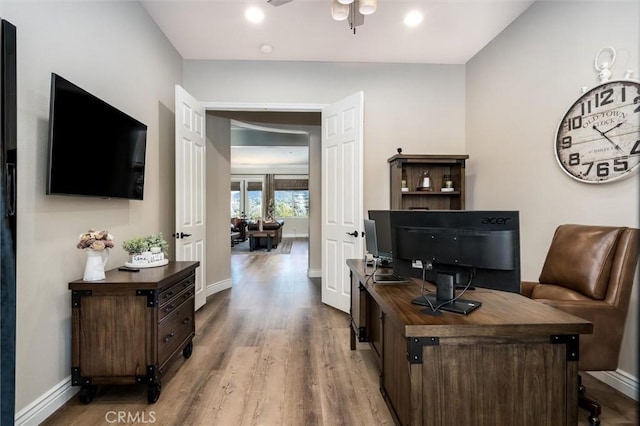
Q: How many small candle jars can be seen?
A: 2